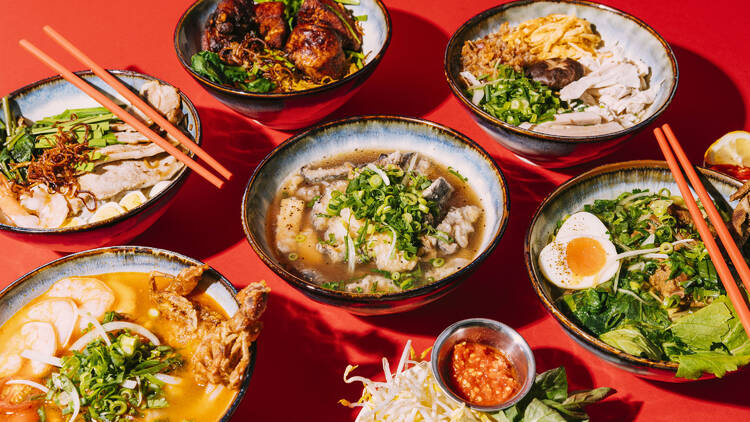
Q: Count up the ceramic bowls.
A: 6